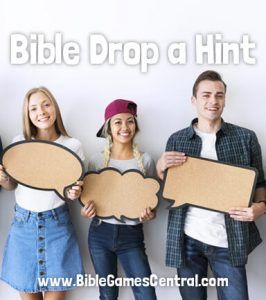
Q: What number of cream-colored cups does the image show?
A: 0